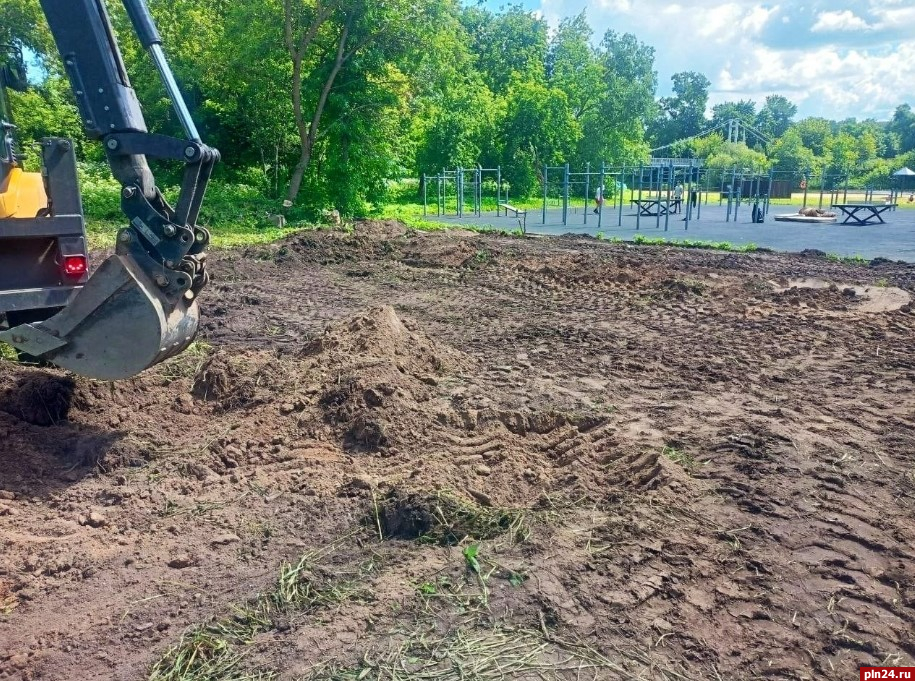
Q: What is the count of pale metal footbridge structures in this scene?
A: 1